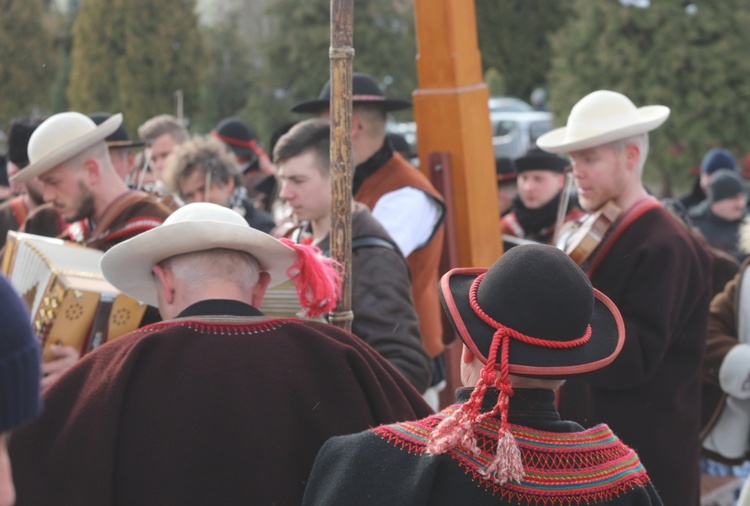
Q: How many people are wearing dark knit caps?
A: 3